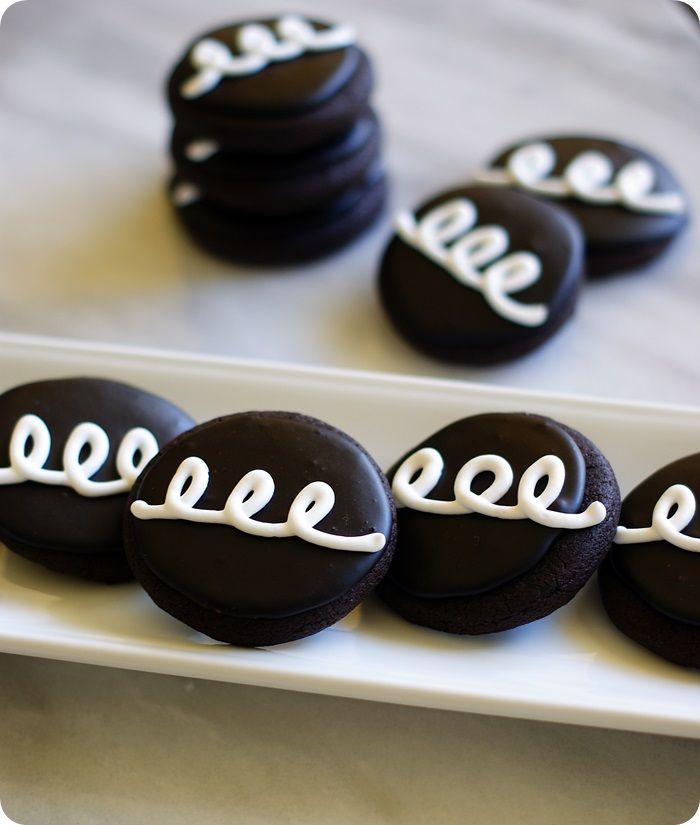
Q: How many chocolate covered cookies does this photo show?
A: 9